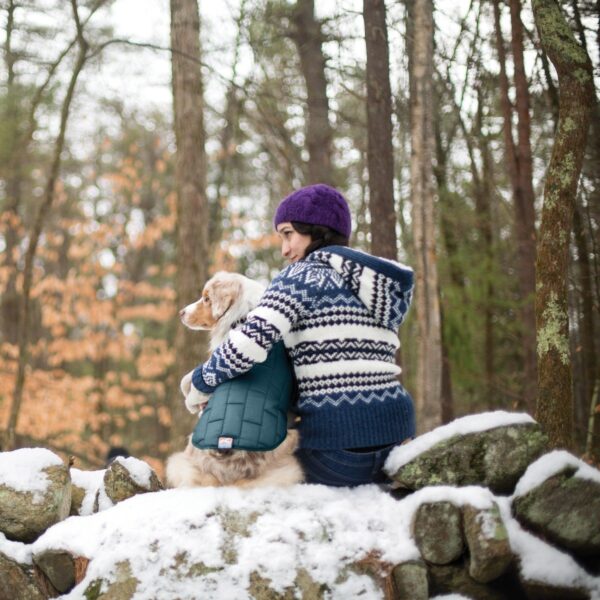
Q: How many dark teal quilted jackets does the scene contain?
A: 1